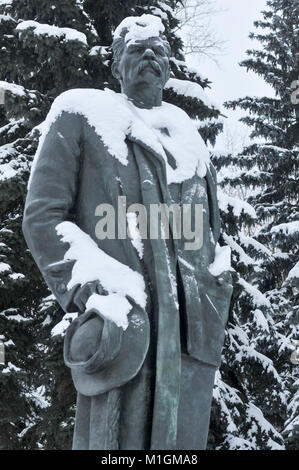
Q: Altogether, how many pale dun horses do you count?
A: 0